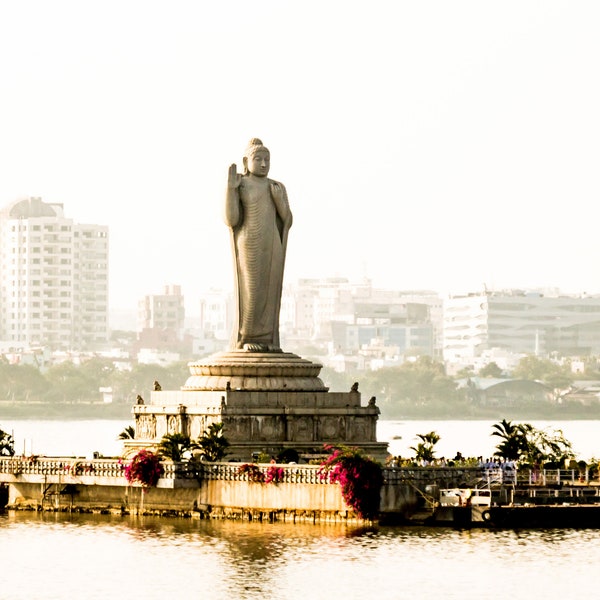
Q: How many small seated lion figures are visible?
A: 6